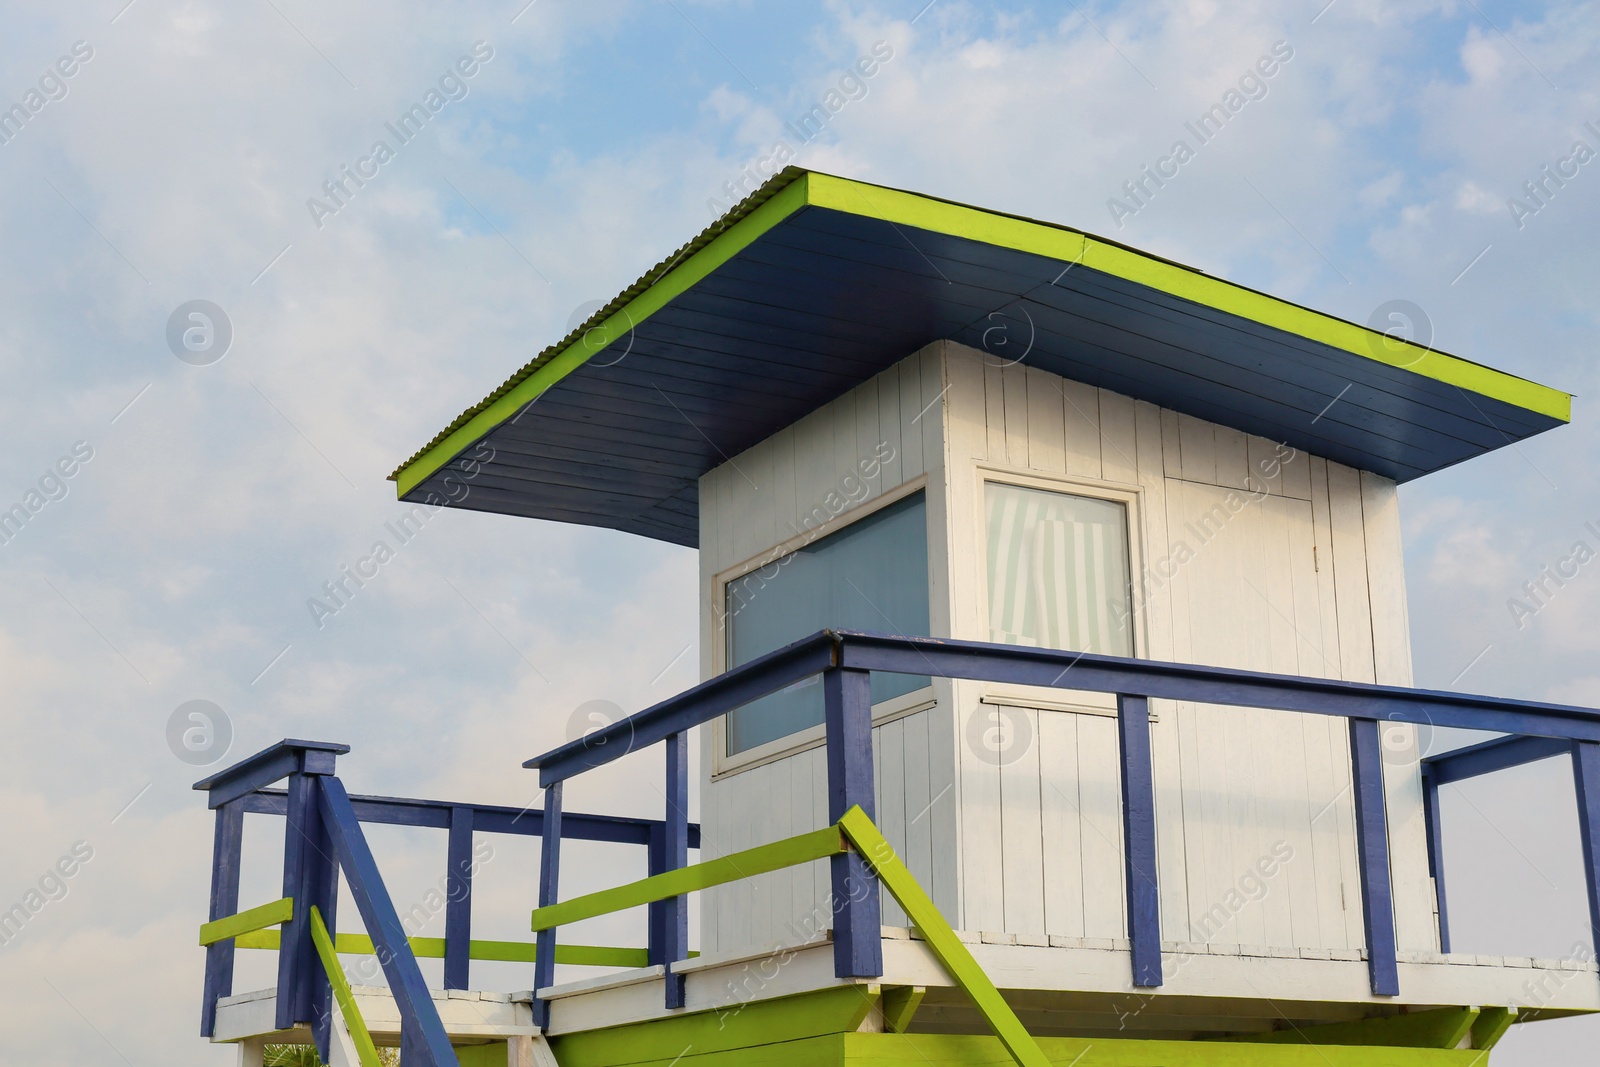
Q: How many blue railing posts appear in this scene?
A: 11